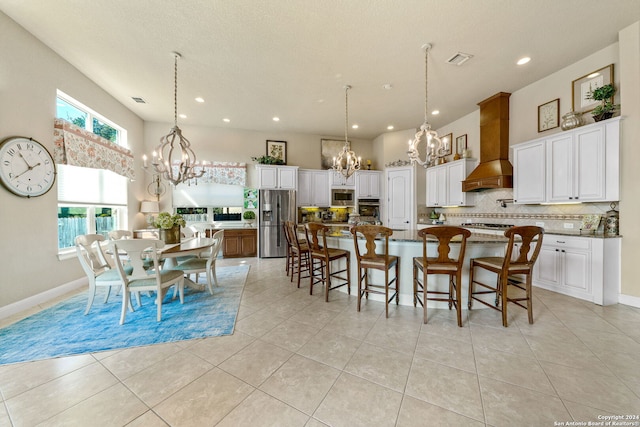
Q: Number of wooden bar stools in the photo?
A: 6